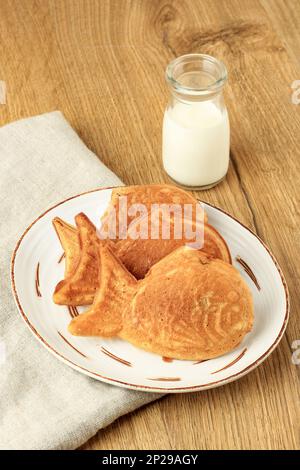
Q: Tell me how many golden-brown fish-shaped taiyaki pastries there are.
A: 3